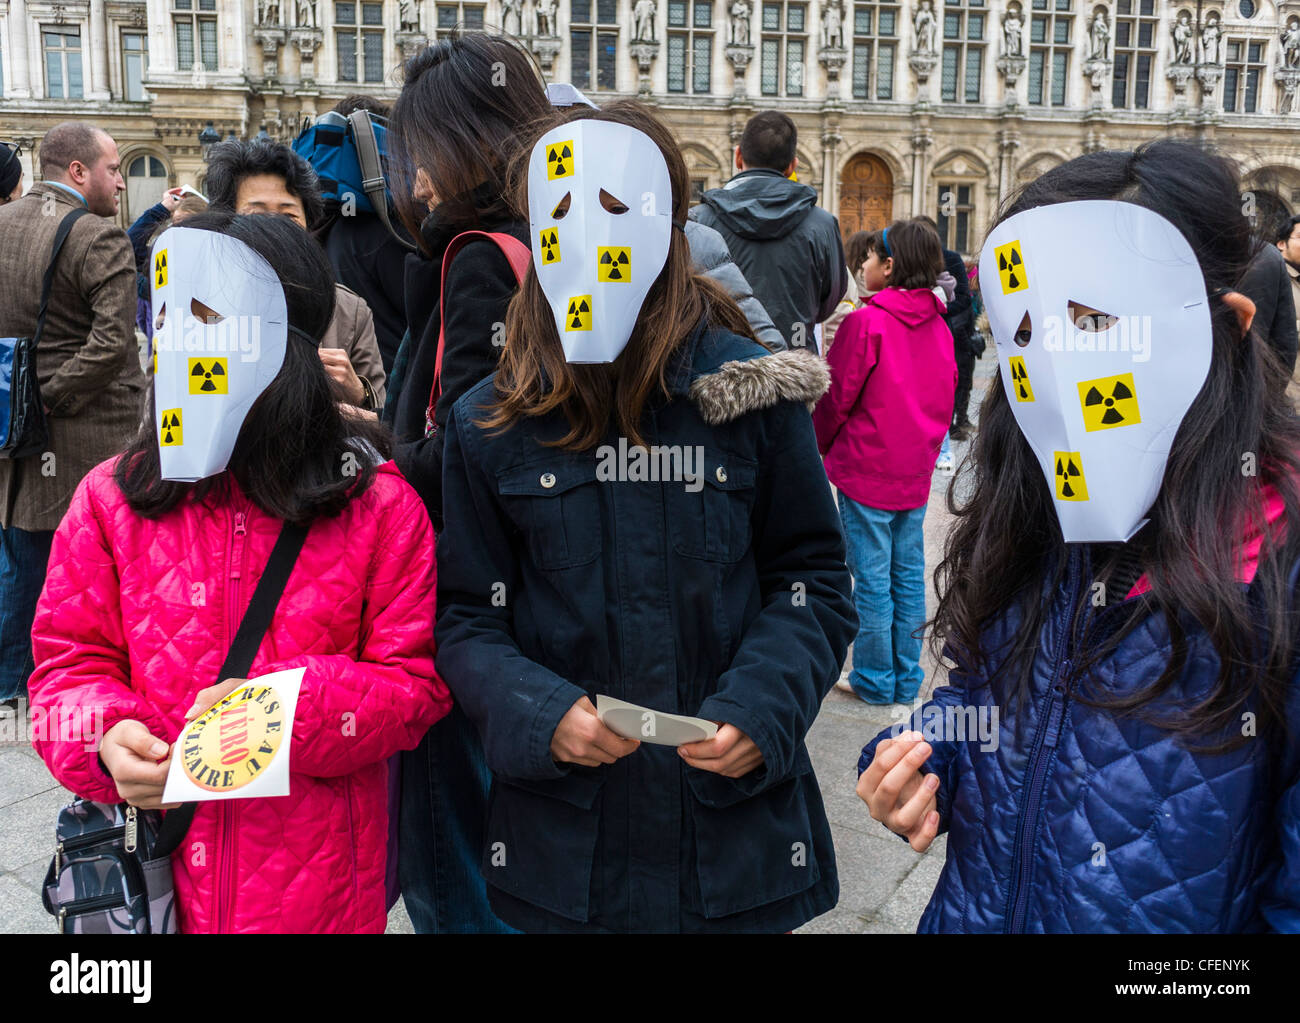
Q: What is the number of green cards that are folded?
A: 0